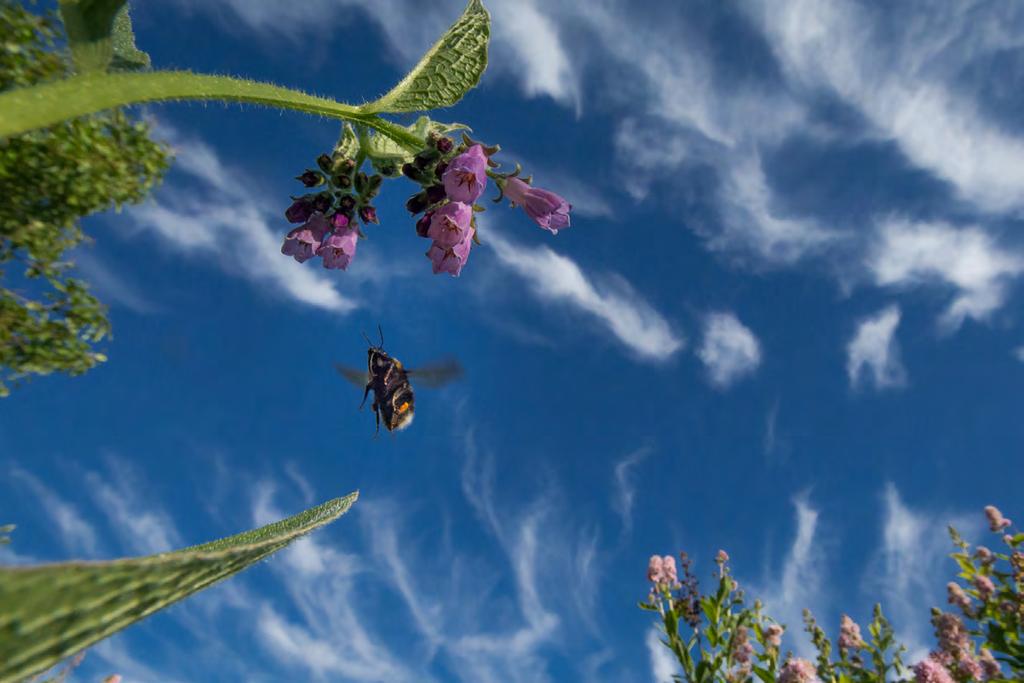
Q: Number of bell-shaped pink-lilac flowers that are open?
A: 6